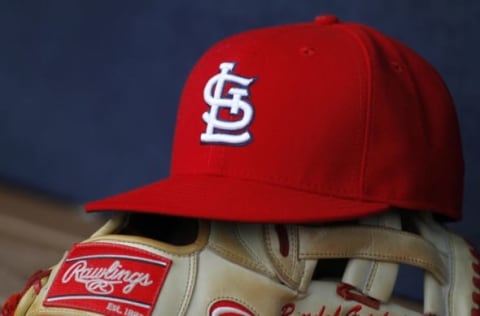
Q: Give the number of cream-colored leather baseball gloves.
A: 1